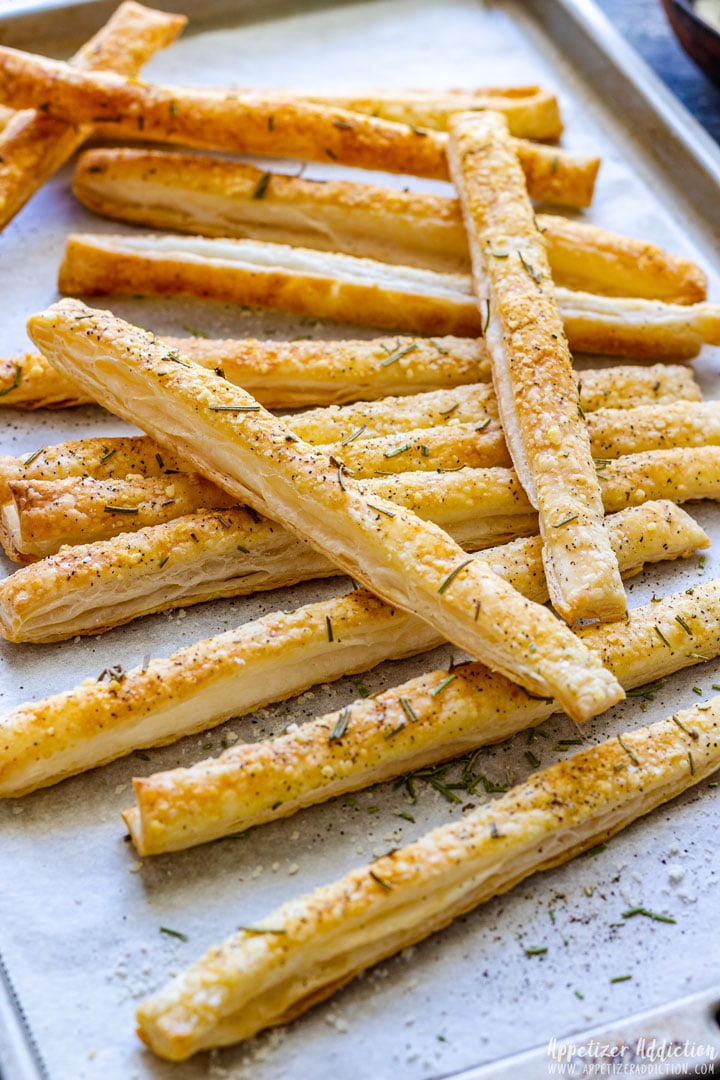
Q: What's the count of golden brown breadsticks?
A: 14